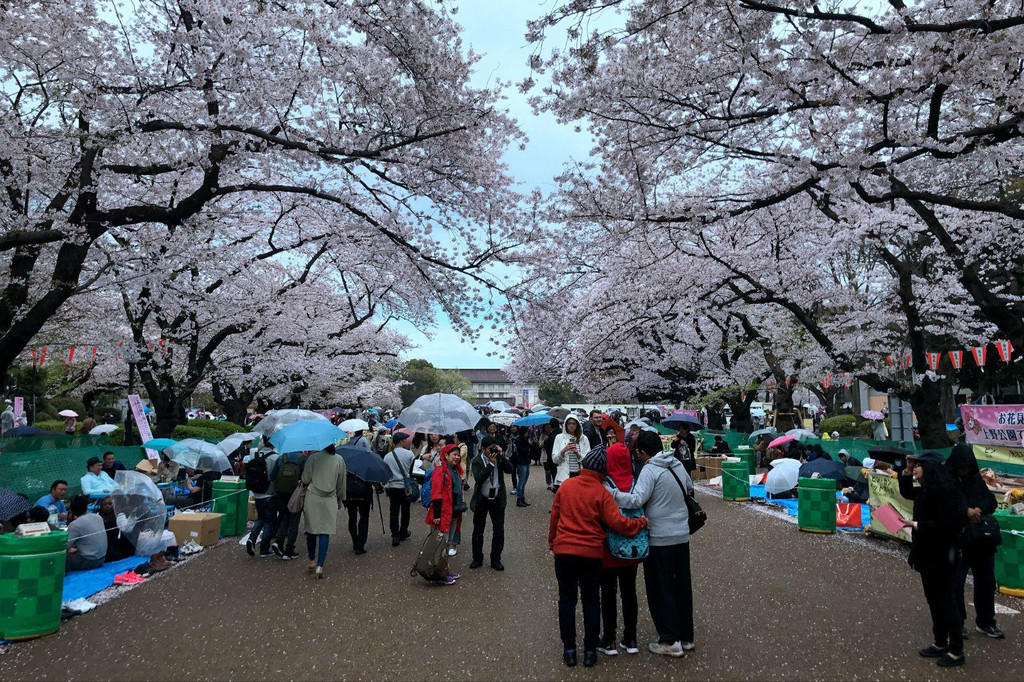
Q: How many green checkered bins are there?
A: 6